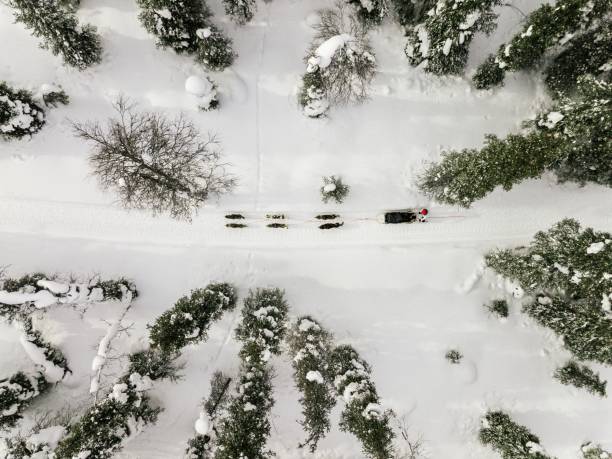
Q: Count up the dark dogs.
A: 5